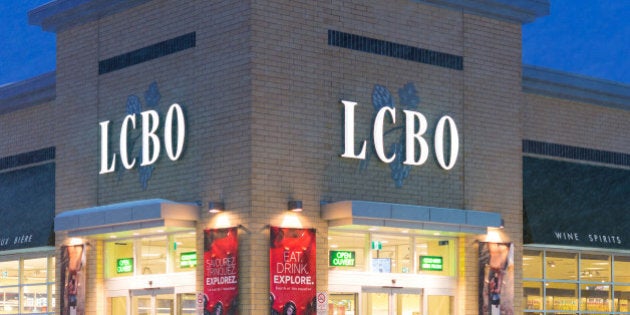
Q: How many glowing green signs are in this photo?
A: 4